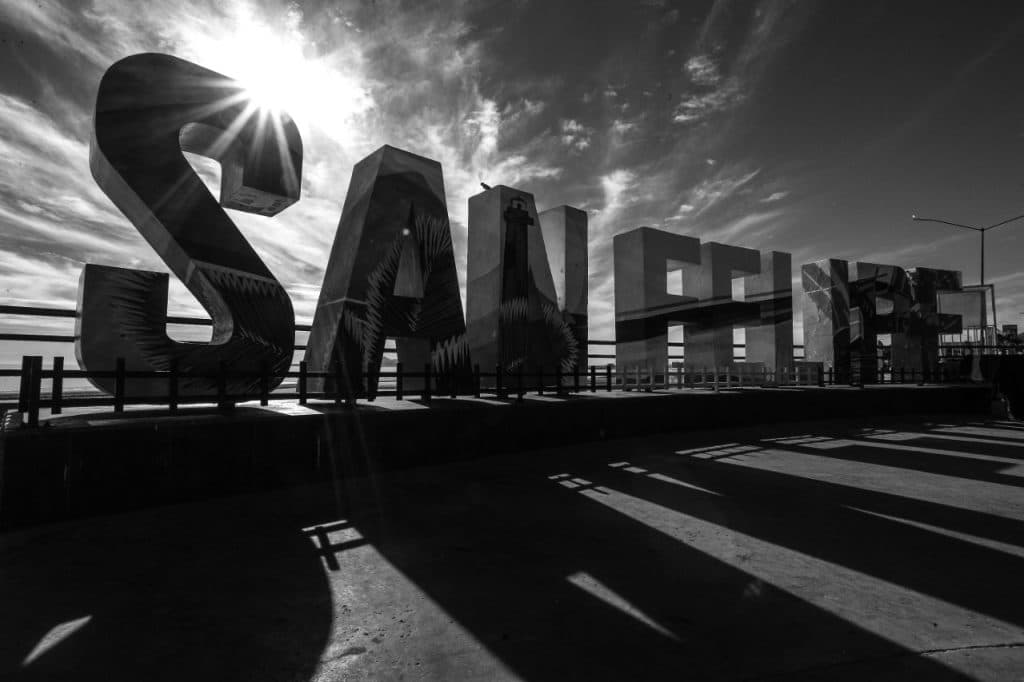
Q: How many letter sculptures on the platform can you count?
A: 9